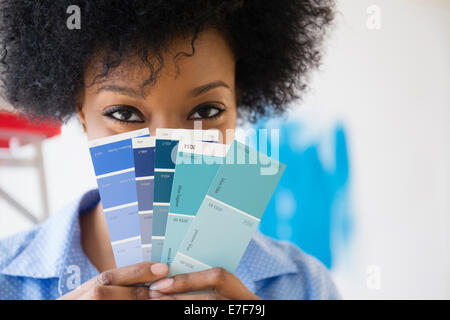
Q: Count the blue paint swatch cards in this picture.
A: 5